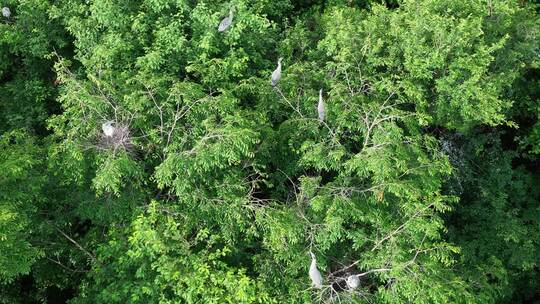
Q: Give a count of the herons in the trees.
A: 7